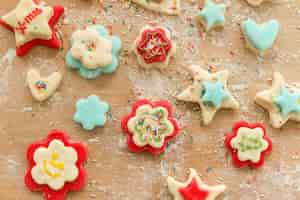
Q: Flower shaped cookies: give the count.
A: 6